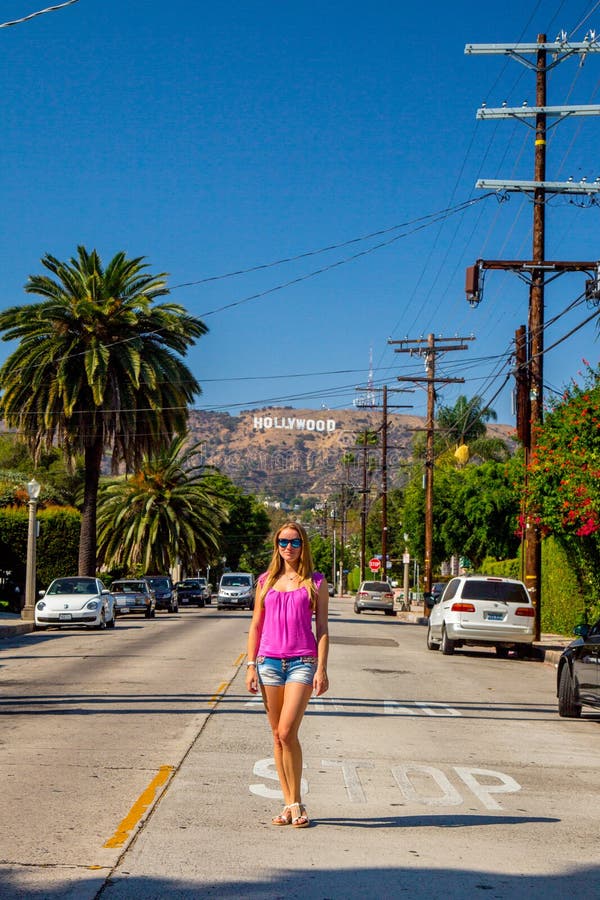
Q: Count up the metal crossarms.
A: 3